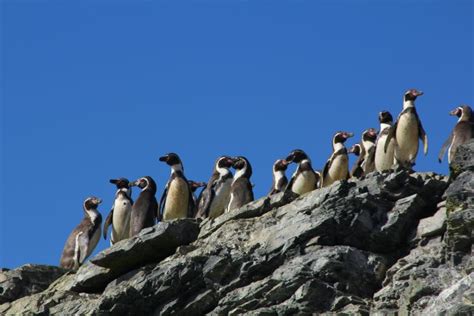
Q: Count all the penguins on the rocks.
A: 15